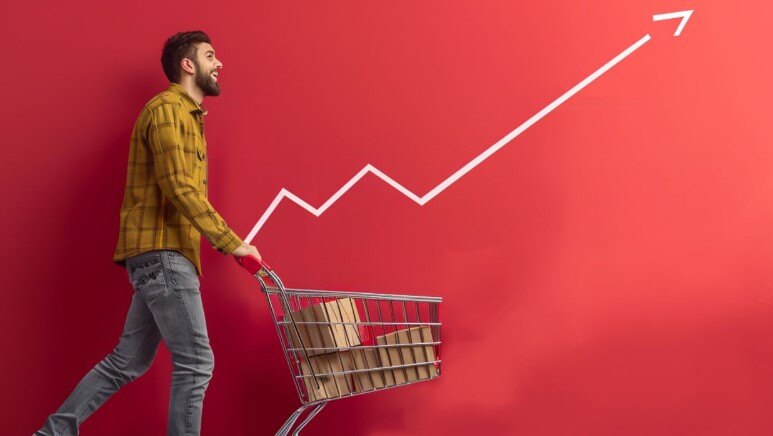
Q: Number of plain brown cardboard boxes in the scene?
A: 4